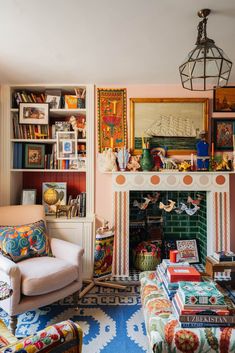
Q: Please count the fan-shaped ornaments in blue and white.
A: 1